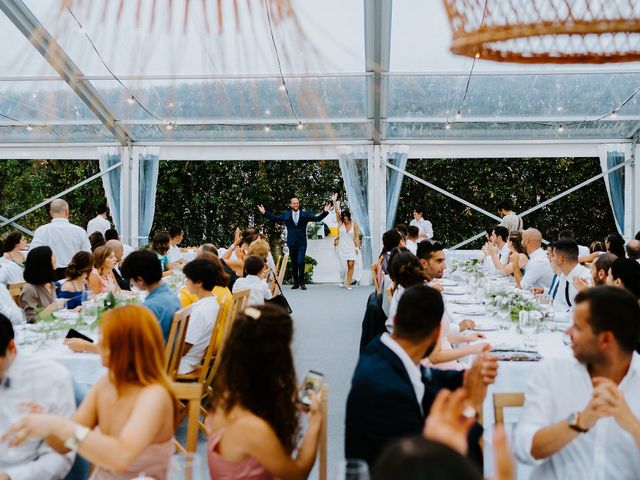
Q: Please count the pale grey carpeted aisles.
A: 1